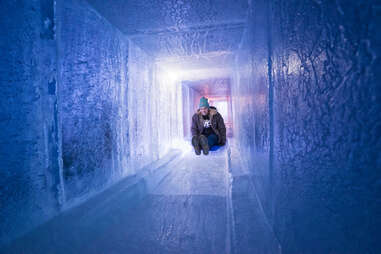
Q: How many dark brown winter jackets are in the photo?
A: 1